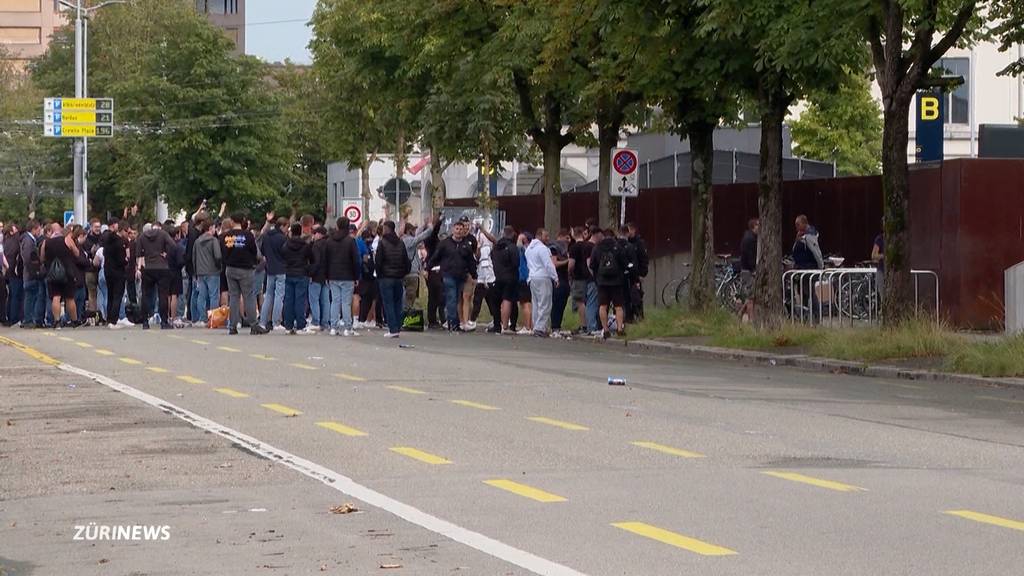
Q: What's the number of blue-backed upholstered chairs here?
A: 0